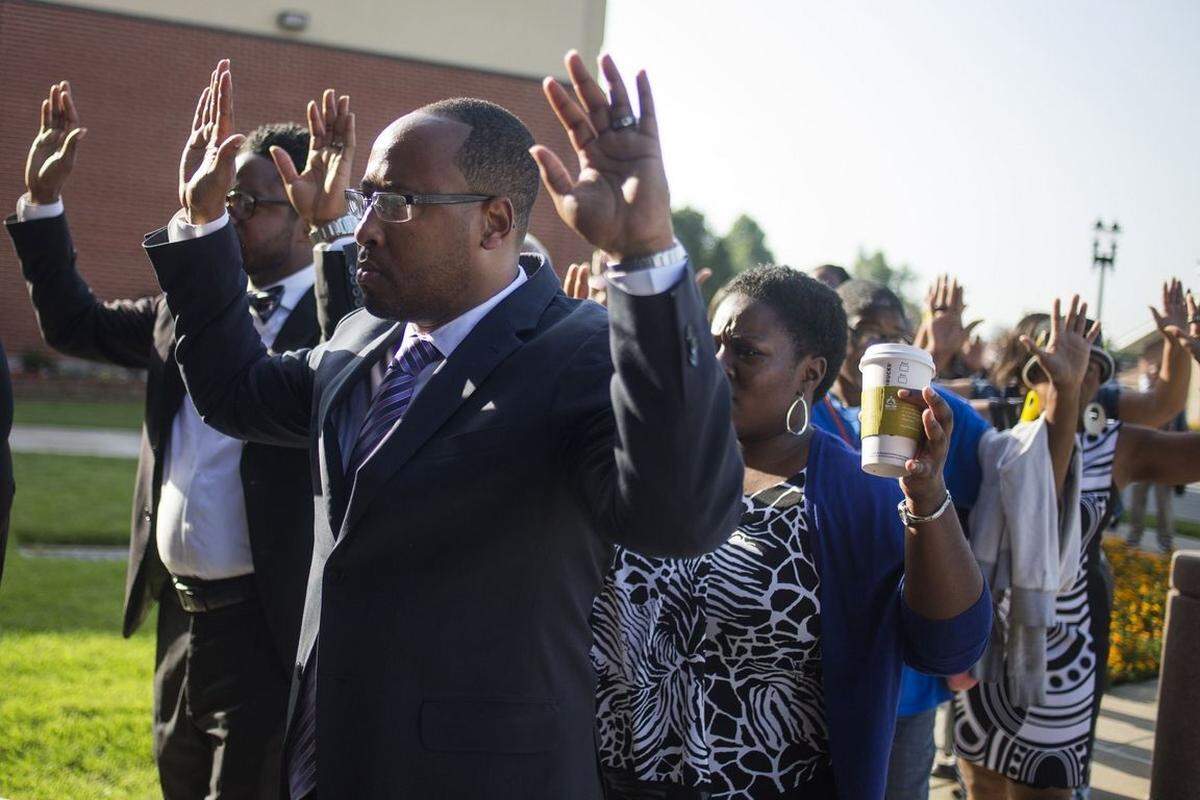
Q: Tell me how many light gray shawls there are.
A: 1